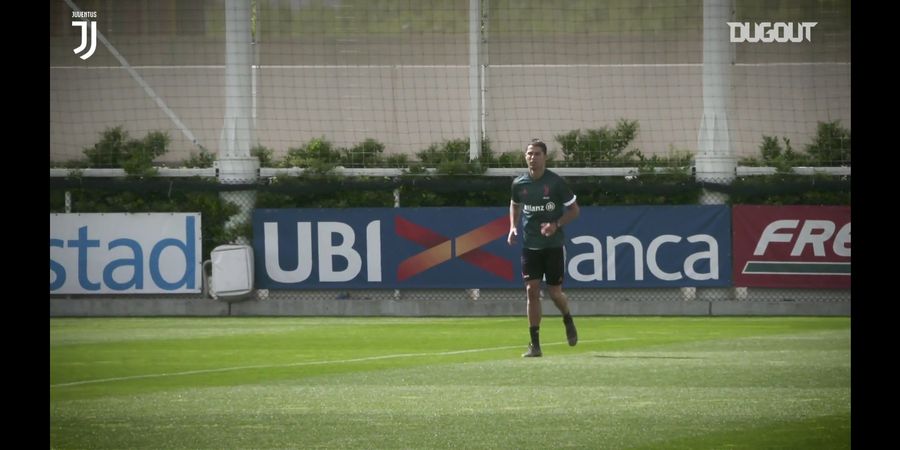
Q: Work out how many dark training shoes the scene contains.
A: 2